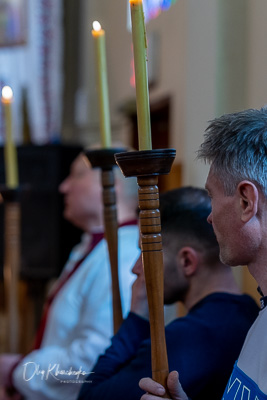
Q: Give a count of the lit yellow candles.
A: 3